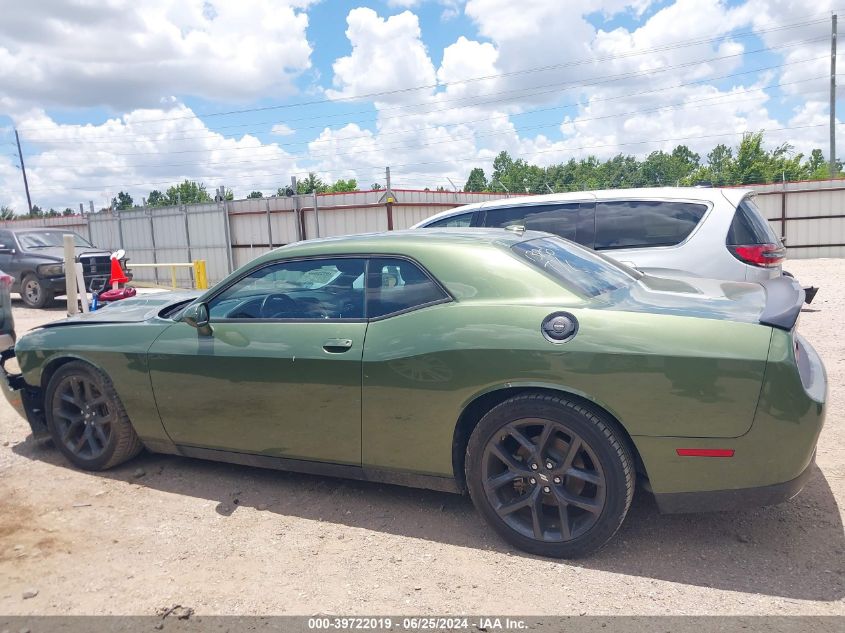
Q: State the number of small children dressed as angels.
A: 0